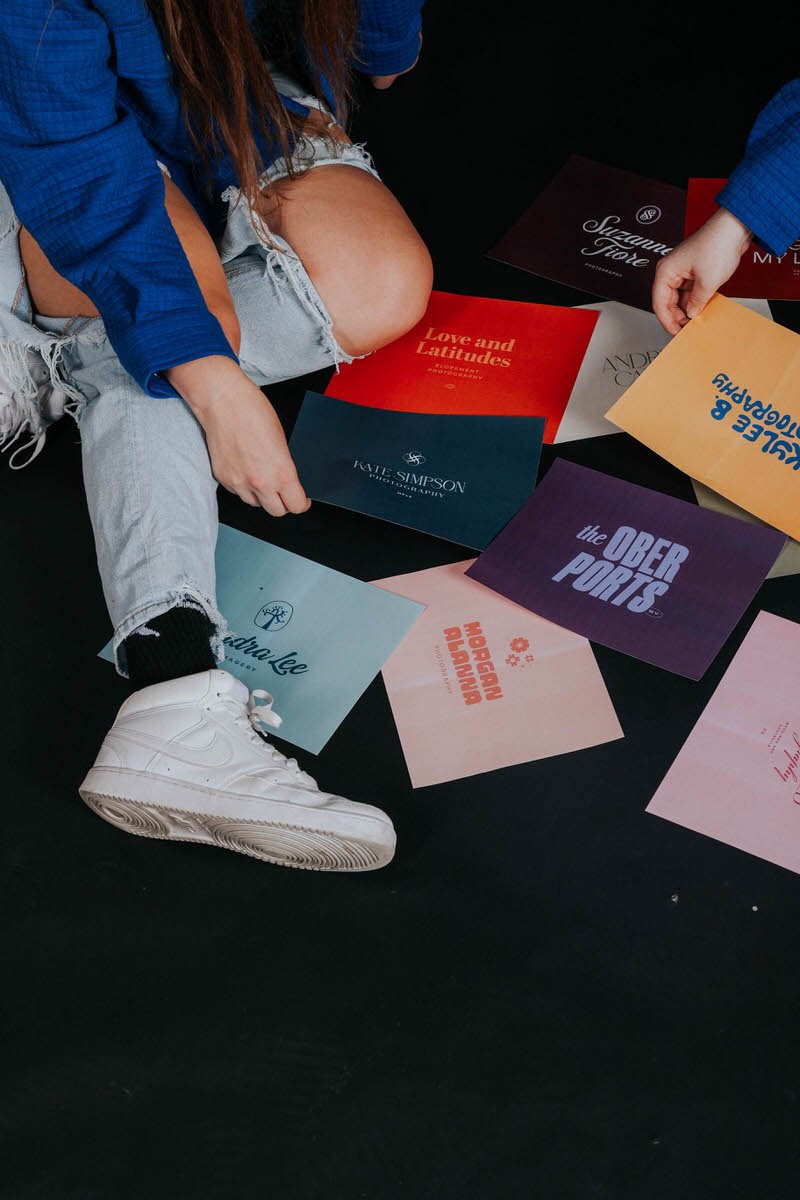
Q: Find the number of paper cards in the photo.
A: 11